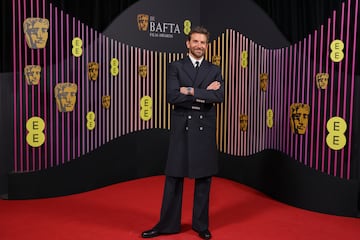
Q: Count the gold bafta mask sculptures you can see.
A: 12